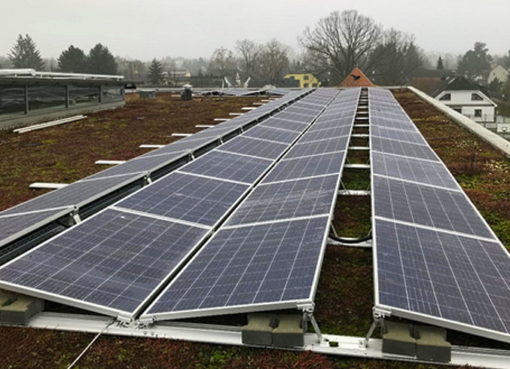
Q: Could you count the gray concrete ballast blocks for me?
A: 6